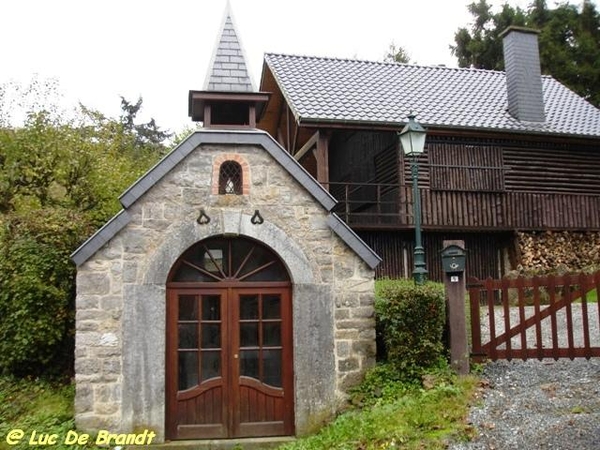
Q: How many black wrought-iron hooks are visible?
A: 2